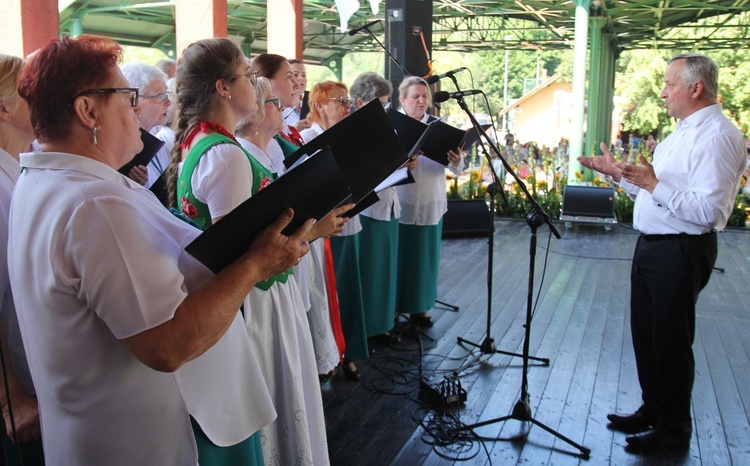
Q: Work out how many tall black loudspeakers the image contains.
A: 1